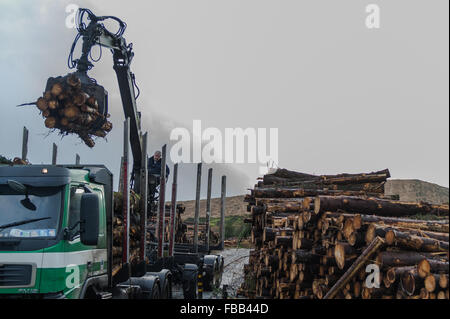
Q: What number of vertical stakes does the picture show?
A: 11